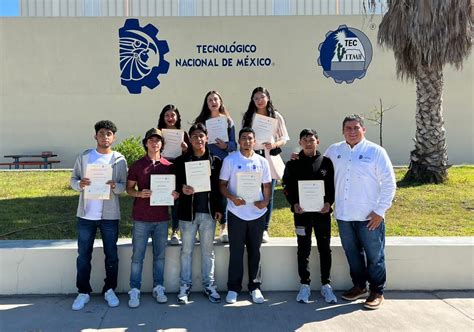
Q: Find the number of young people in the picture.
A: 8